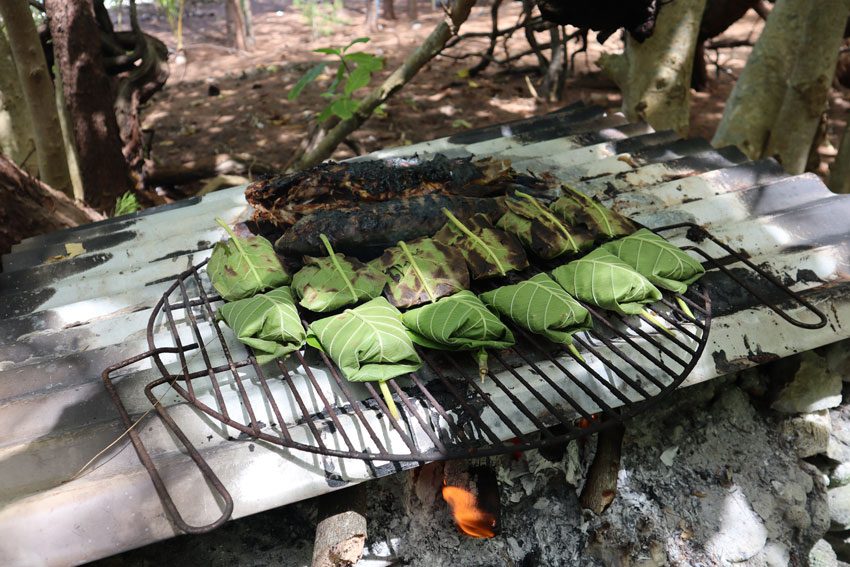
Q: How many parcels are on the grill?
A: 12